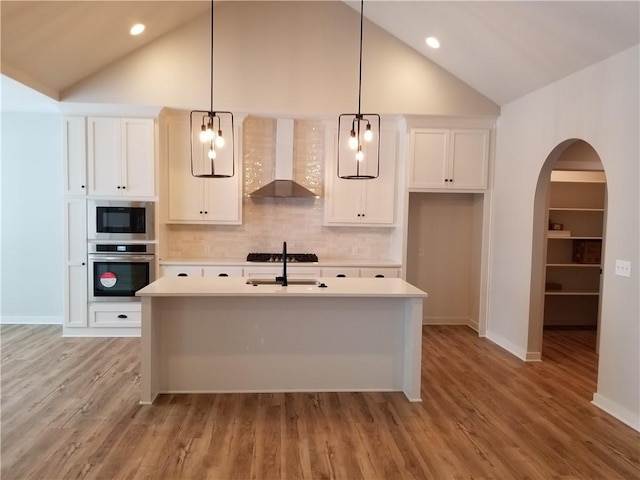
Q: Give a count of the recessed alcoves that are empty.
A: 1